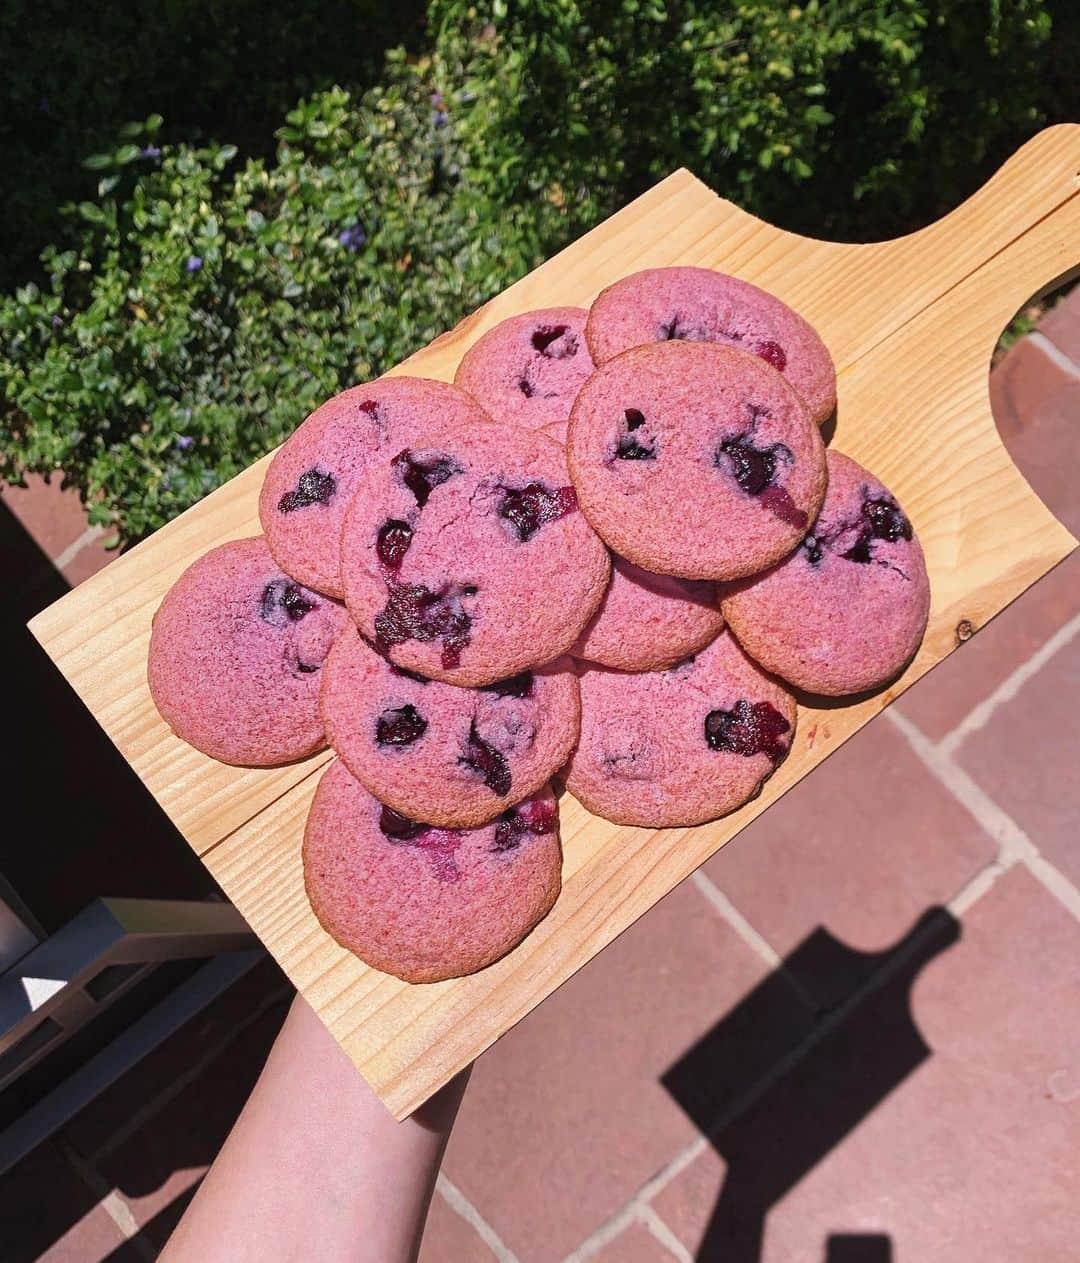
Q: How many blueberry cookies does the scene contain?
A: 11